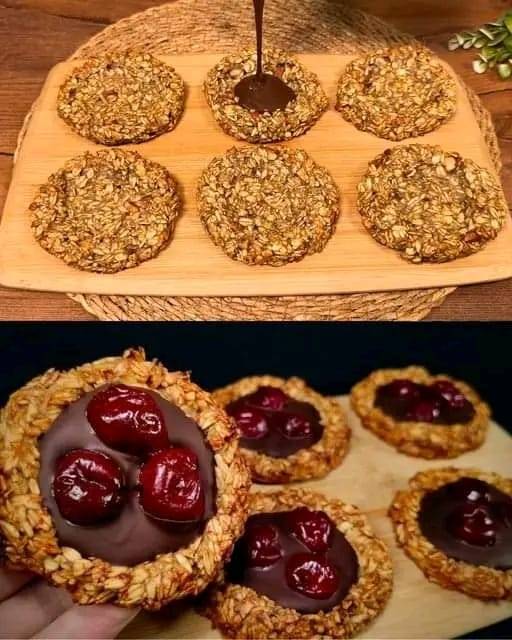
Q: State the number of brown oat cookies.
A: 11